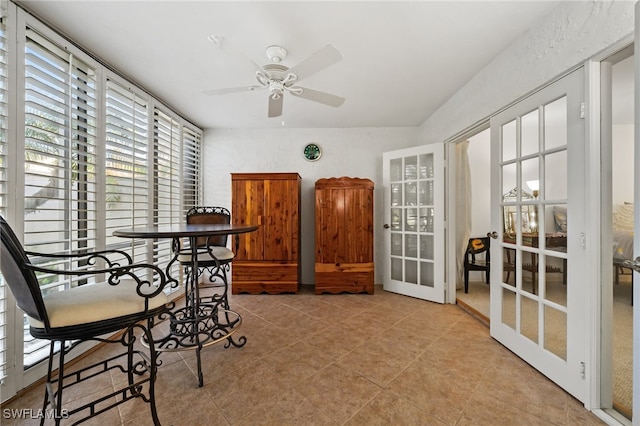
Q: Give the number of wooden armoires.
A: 2